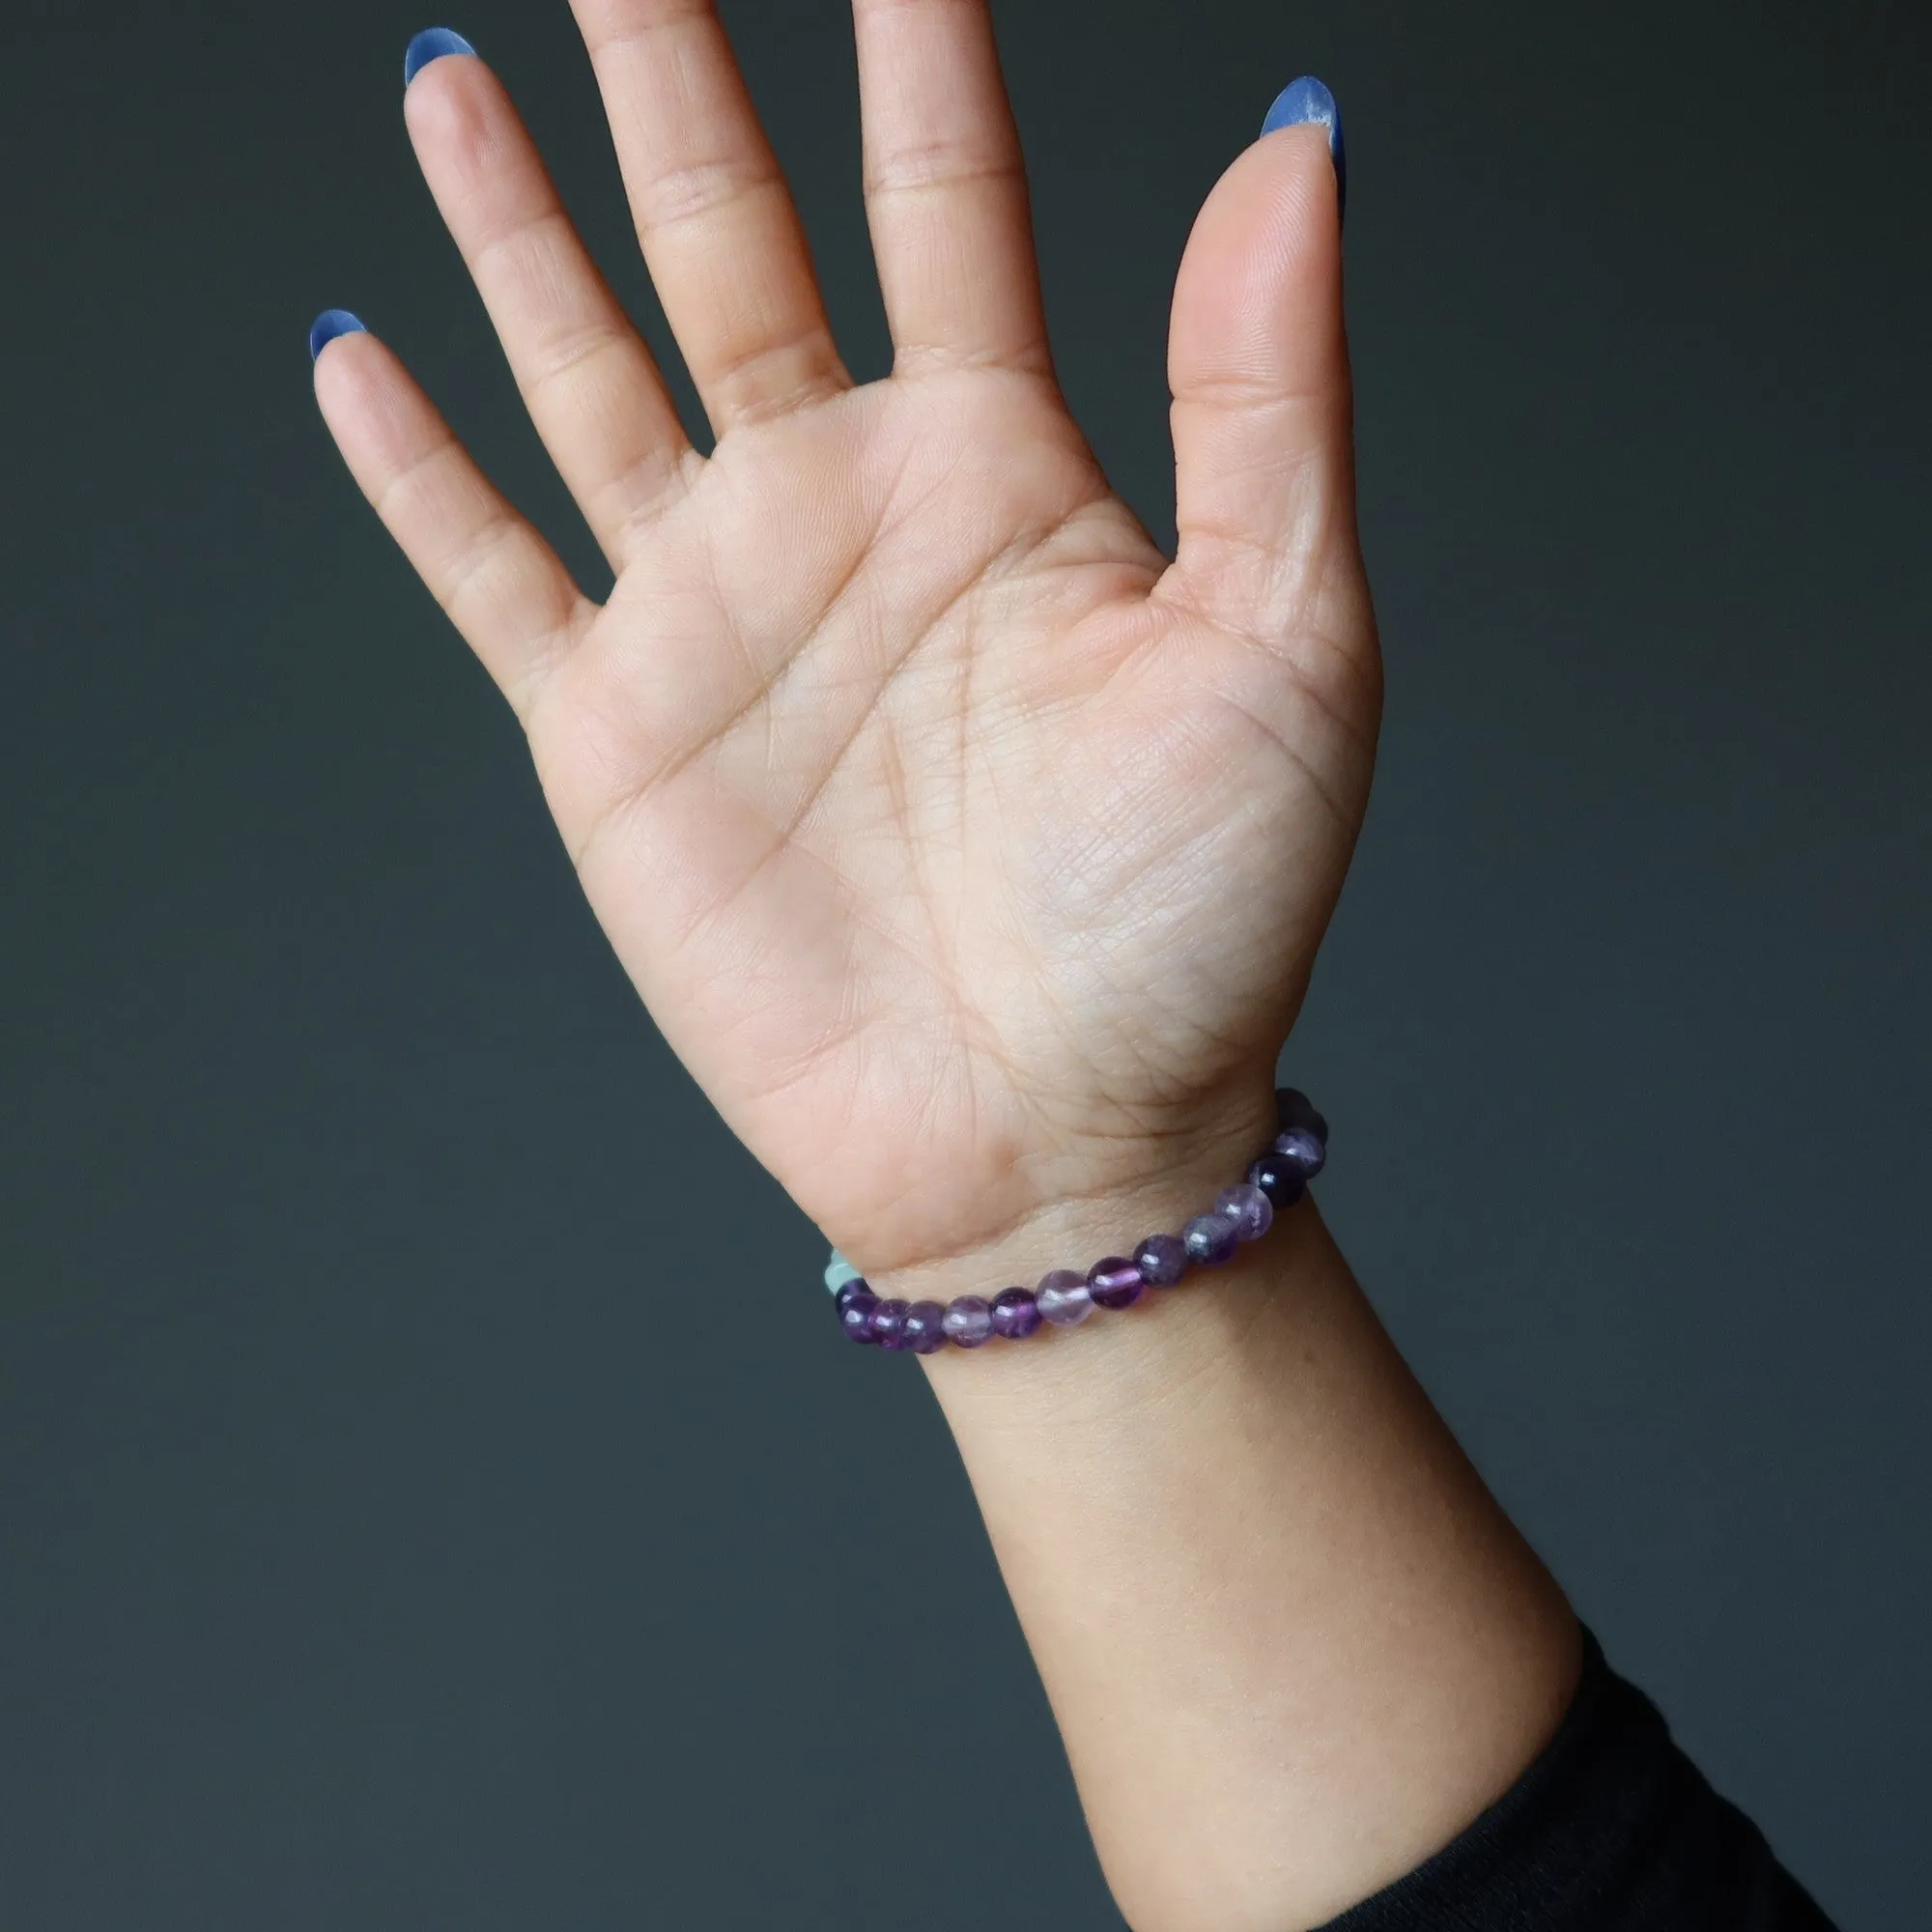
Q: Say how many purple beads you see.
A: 15